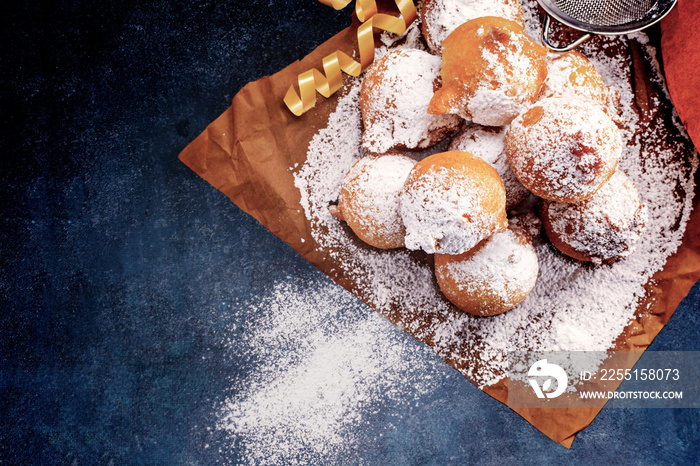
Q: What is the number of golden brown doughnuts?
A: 10